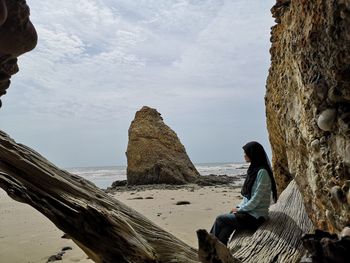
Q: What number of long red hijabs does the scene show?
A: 0